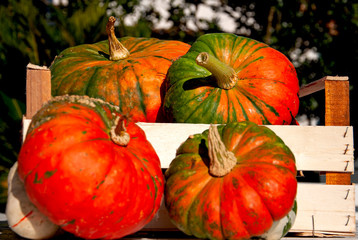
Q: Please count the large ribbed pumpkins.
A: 4